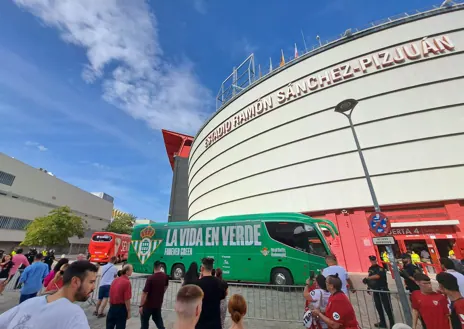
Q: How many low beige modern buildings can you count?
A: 1